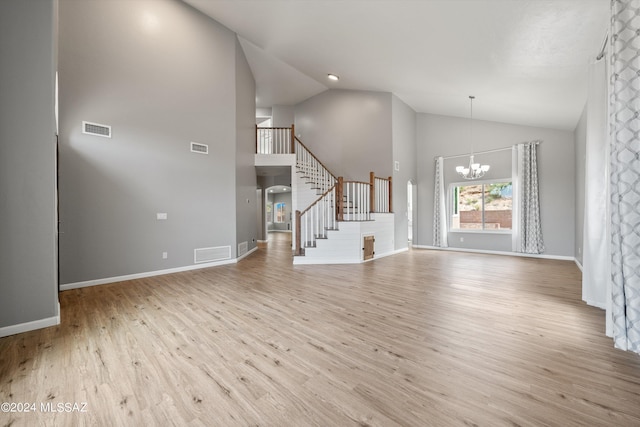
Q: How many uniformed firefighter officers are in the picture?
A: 0